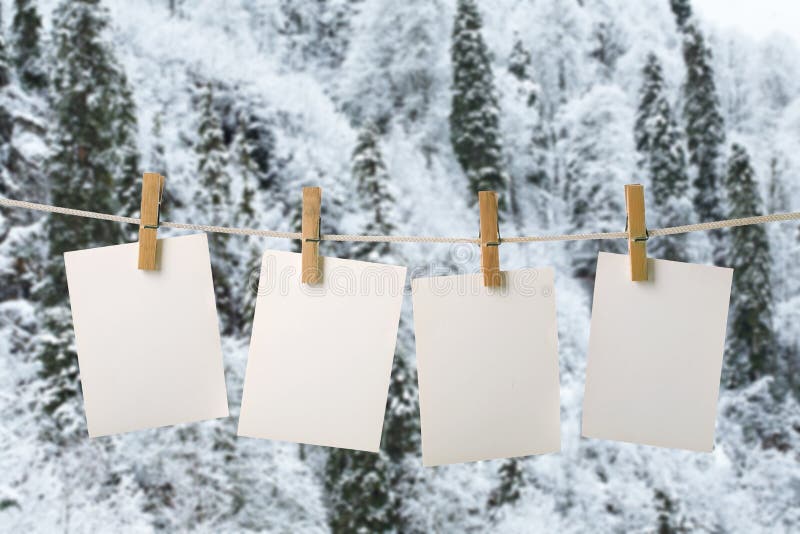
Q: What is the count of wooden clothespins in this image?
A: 4